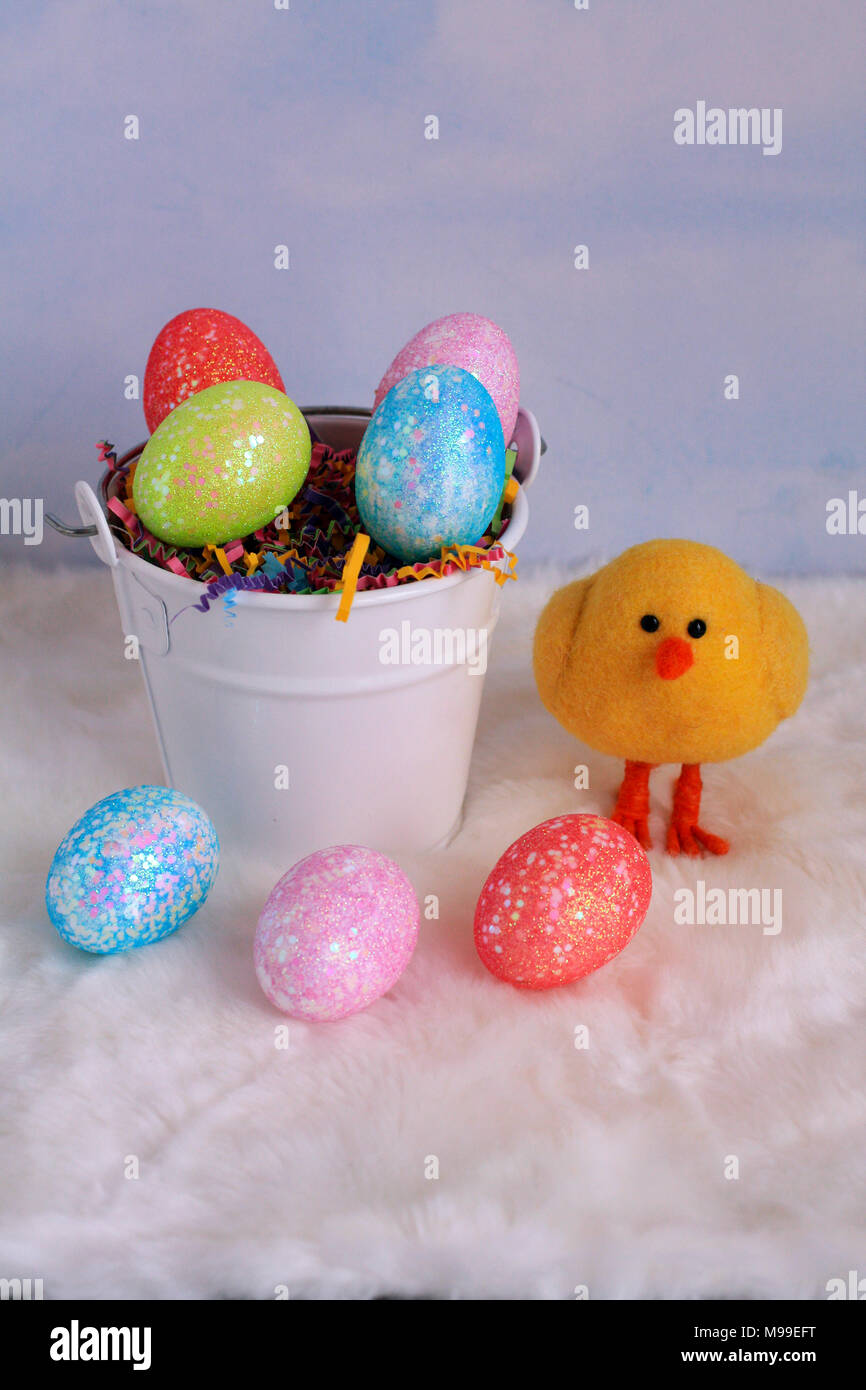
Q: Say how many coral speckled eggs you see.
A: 2